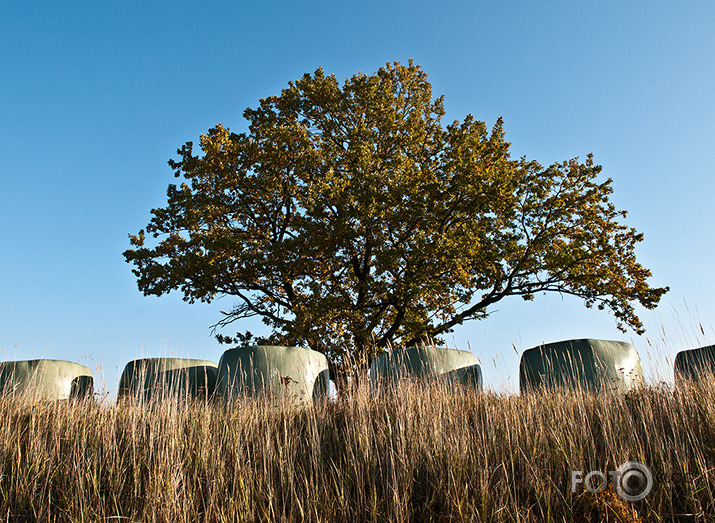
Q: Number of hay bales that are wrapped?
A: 6